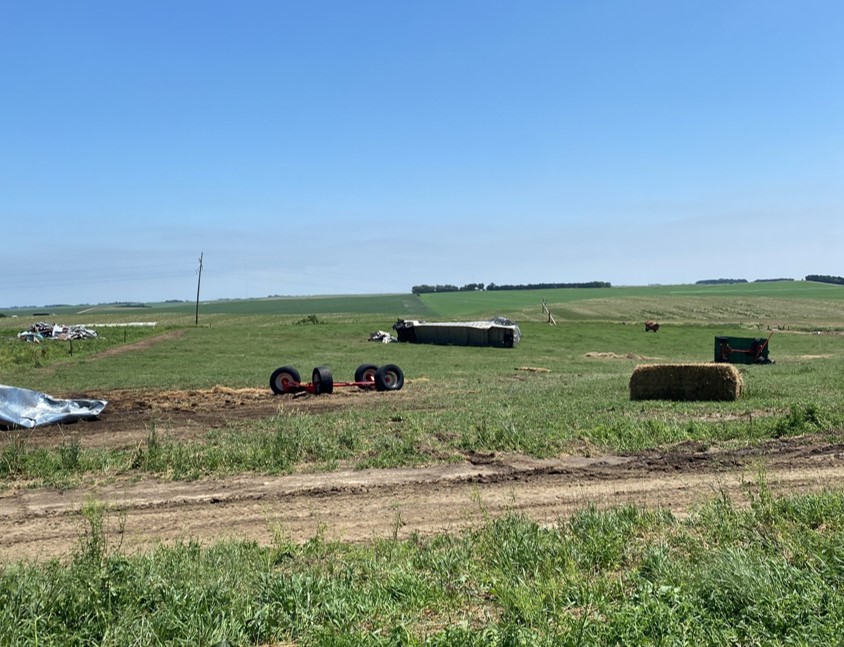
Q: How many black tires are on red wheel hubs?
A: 4